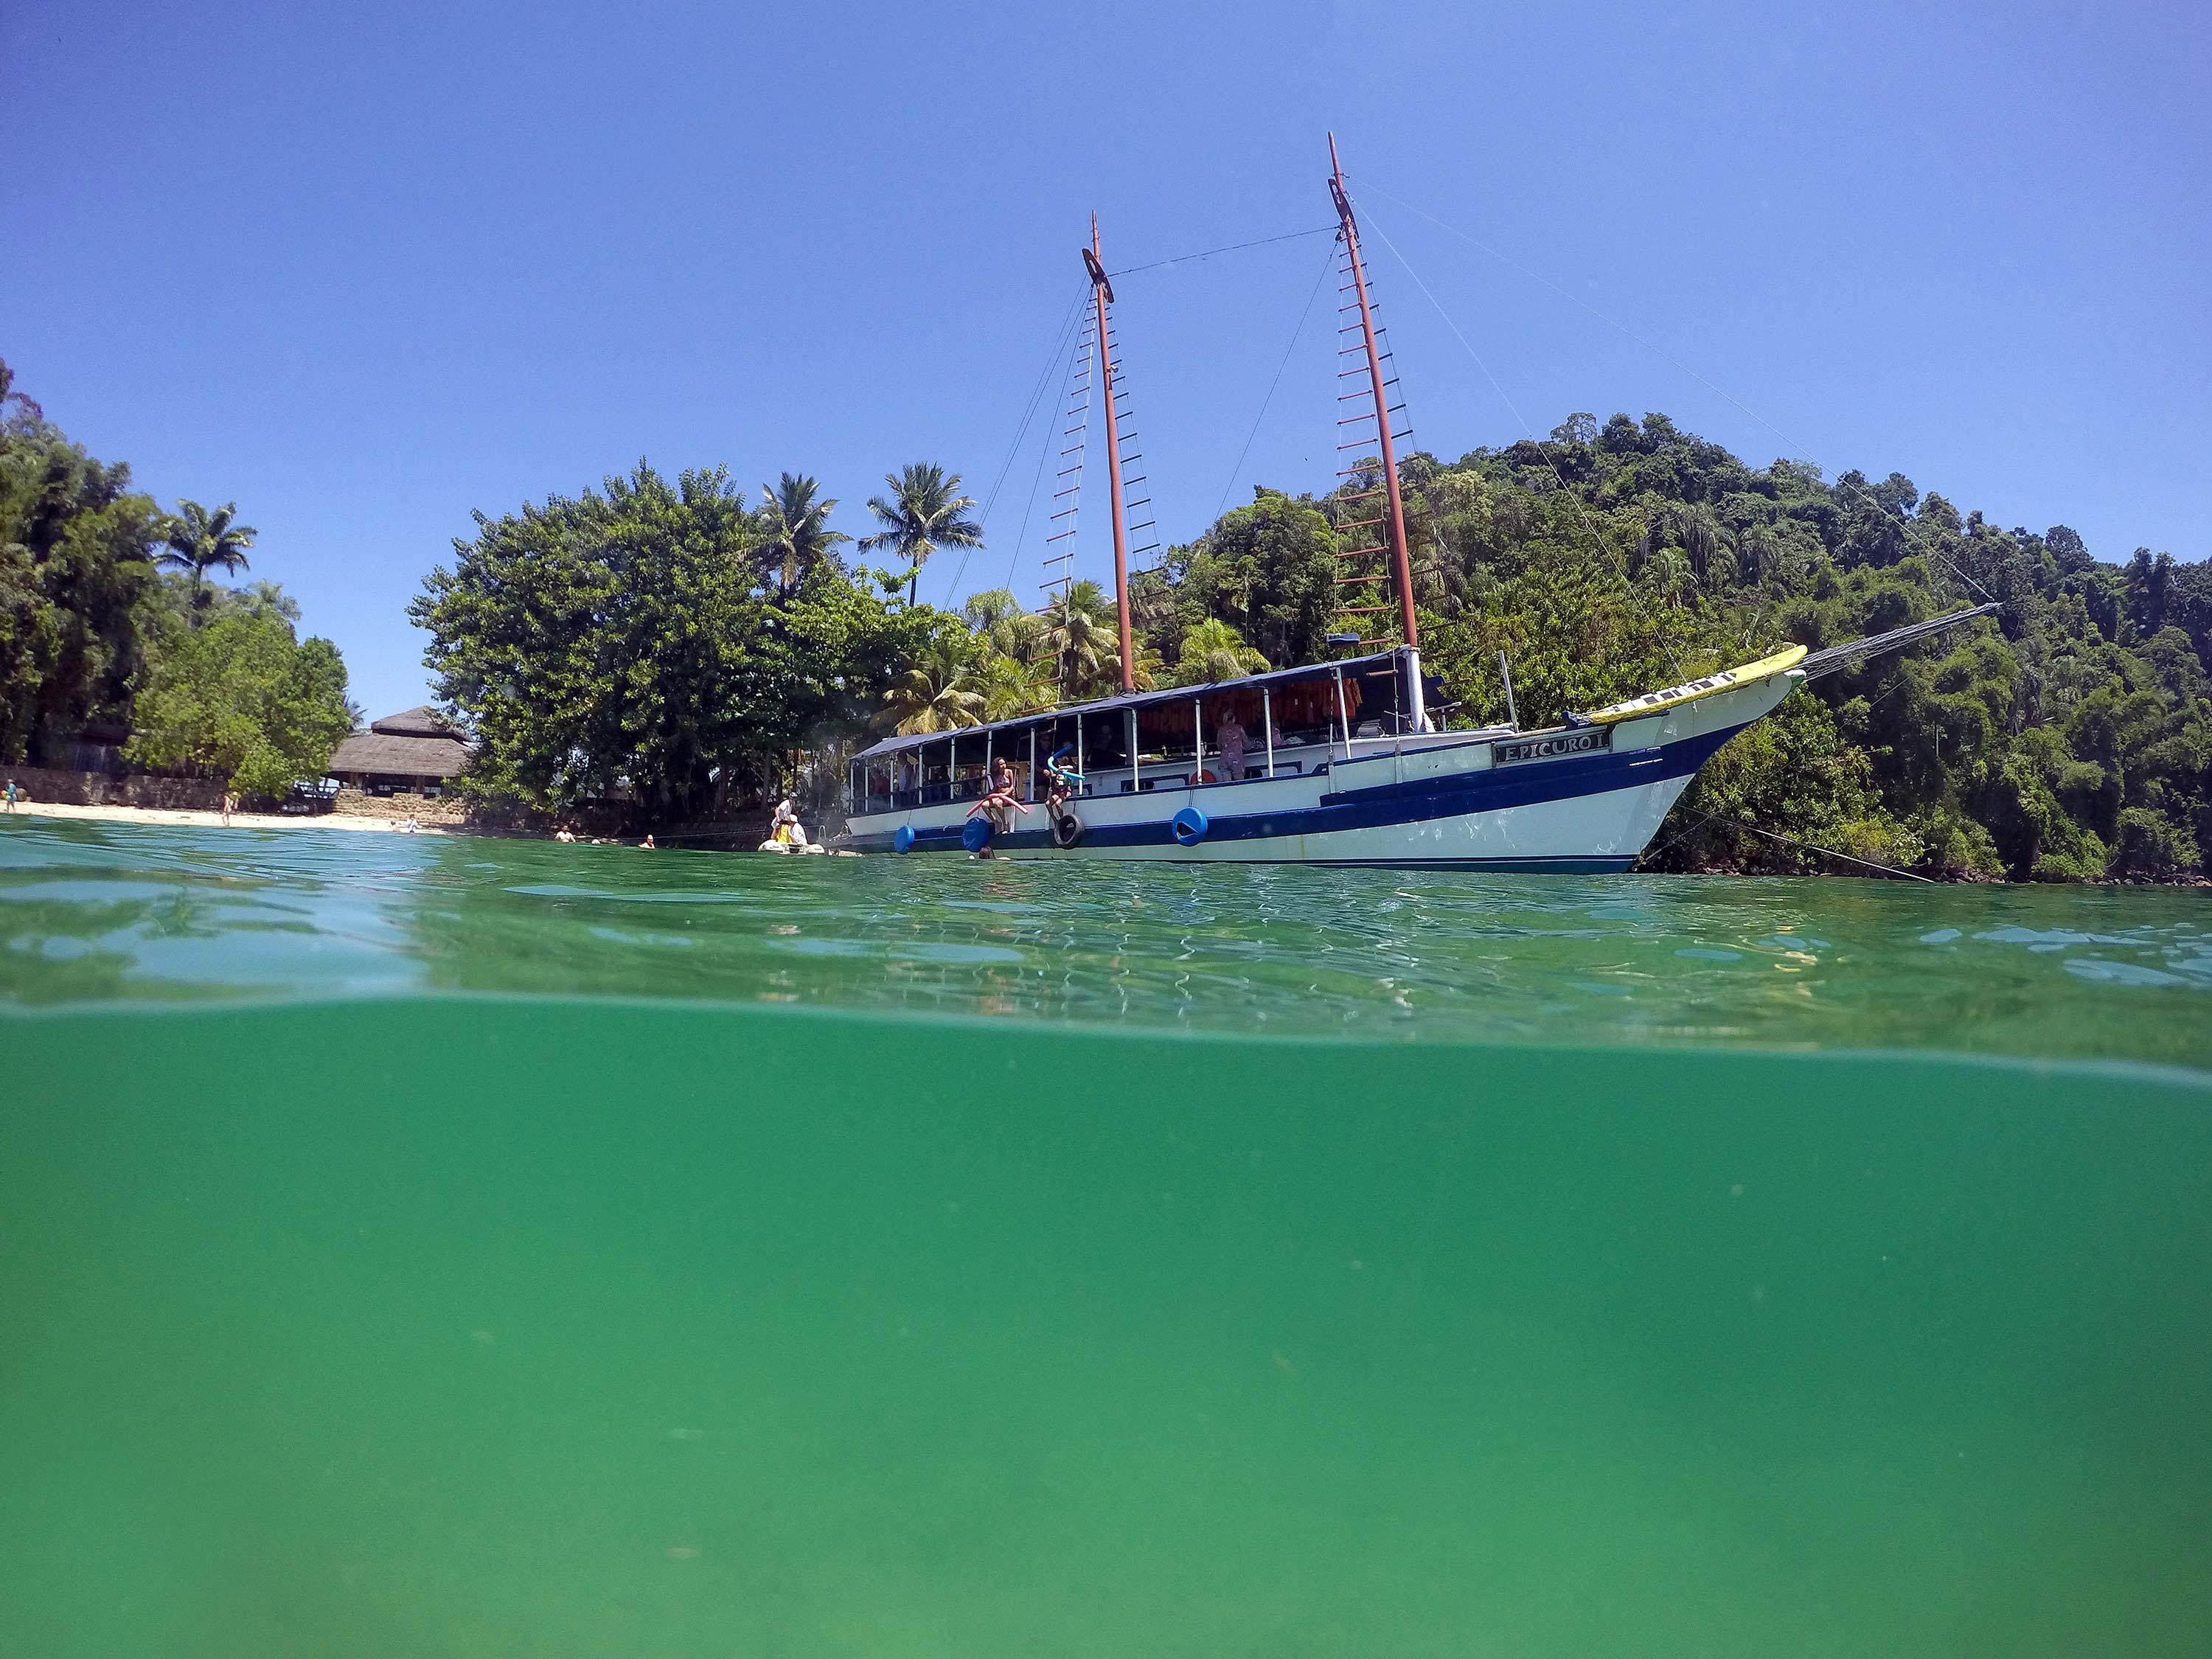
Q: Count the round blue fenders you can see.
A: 3